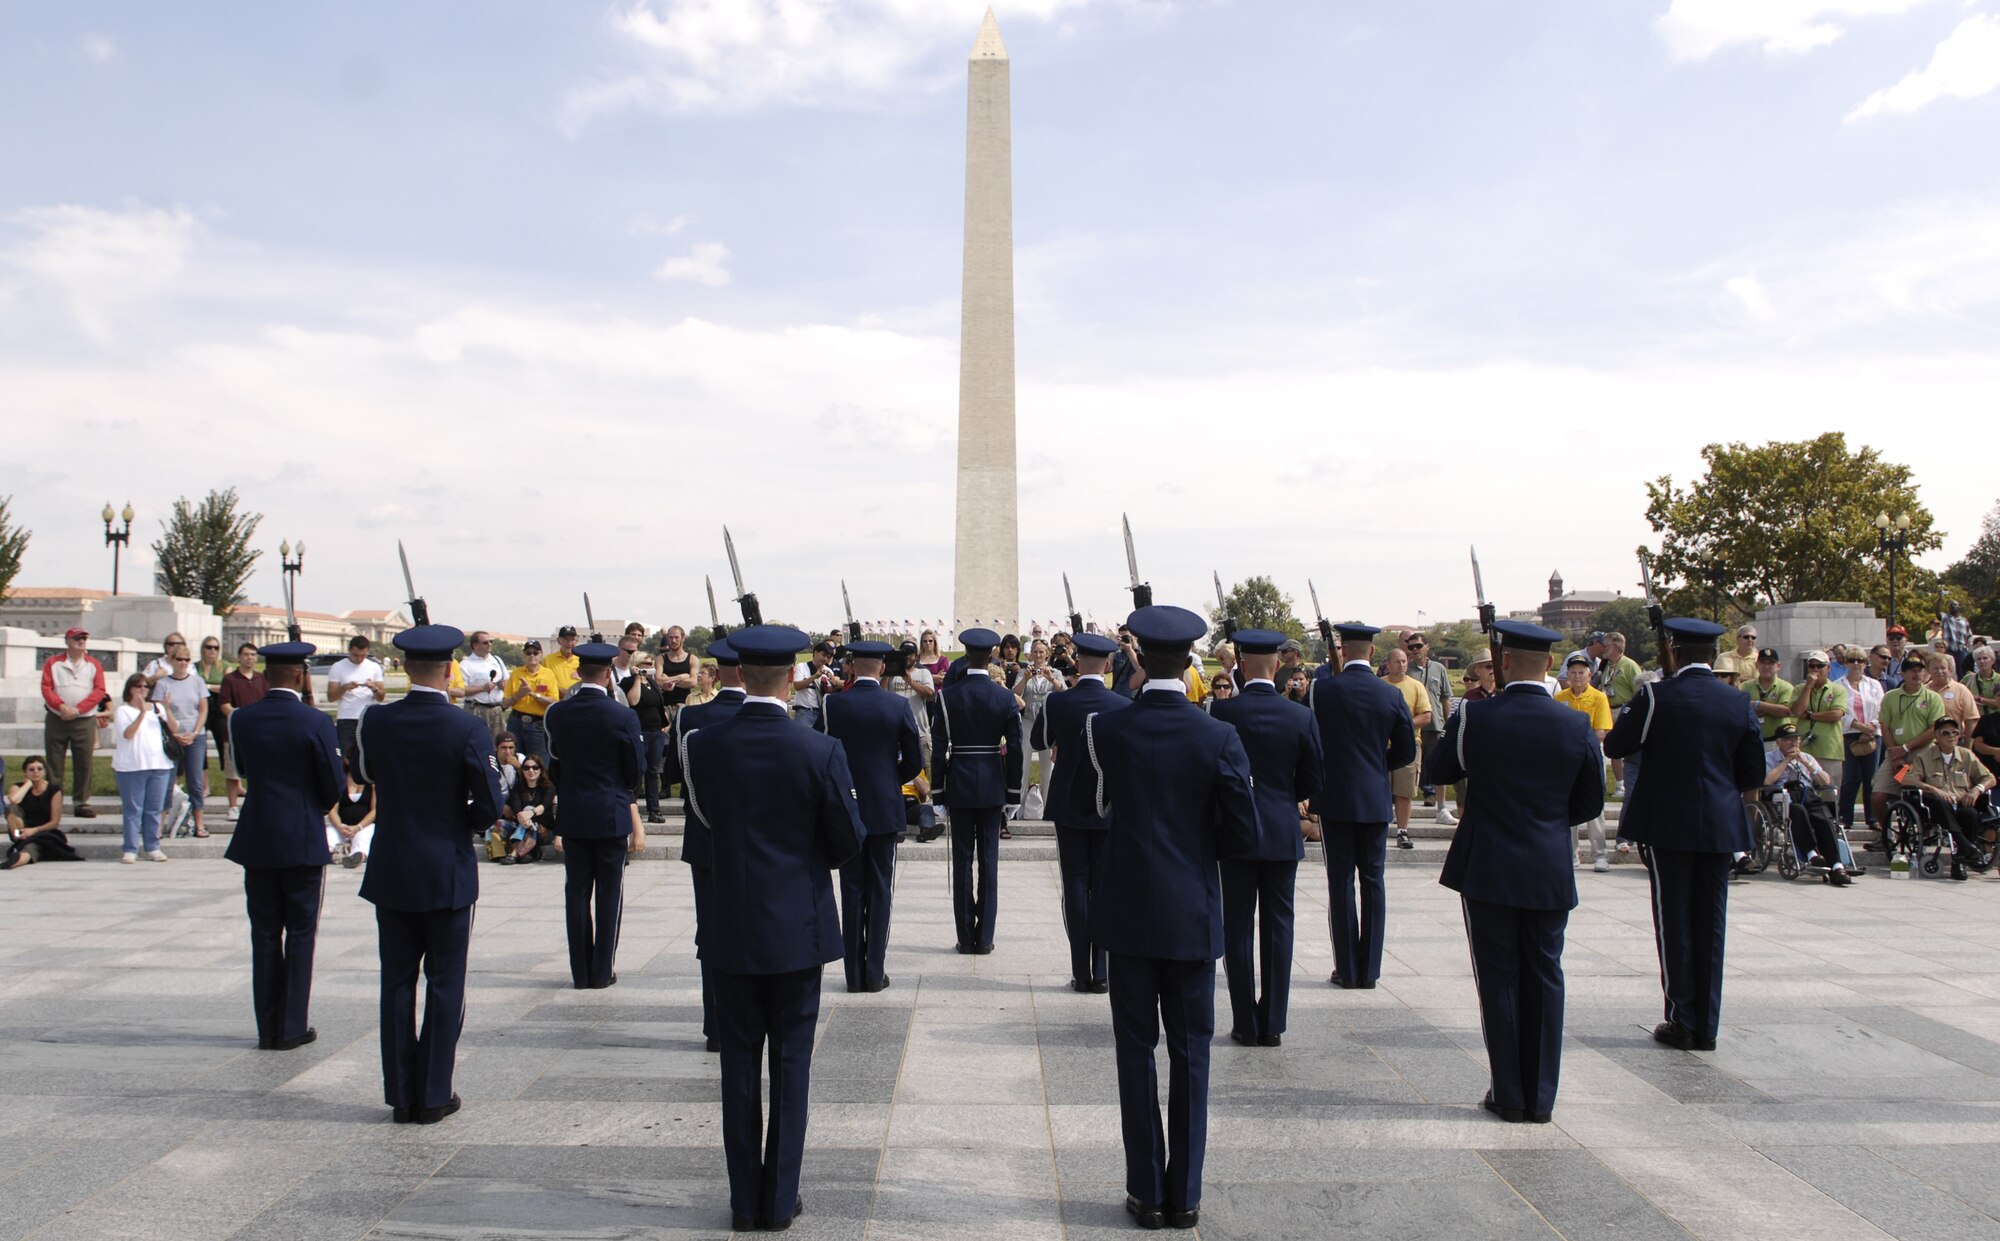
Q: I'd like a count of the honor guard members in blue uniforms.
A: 13